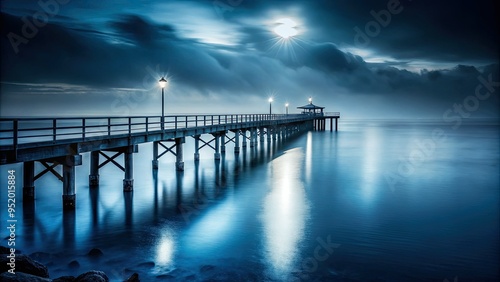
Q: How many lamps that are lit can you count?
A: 4